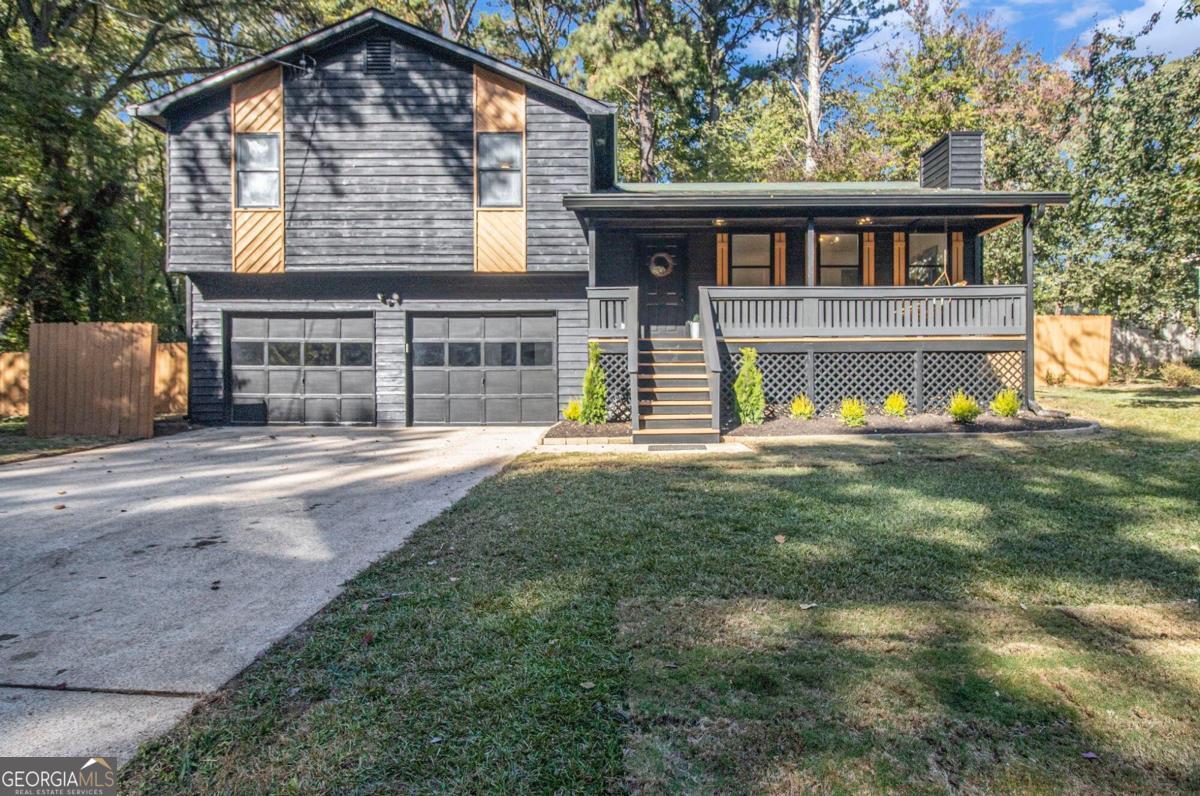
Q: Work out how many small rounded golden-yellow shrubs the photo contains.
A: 6